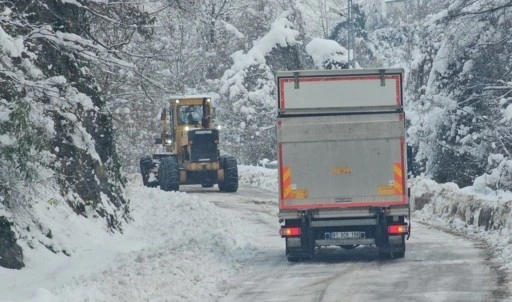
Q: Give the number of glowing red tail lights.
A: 2